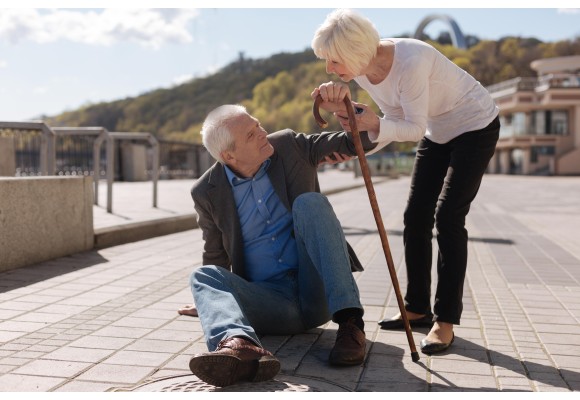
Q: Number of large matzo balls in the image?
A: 0